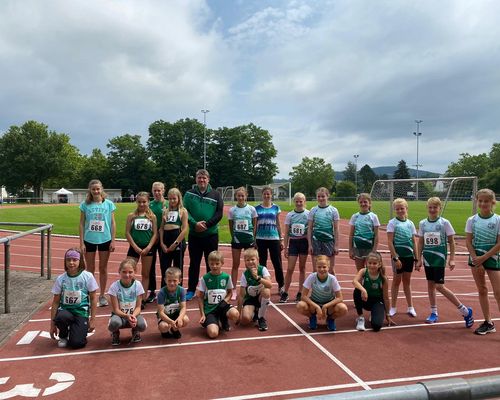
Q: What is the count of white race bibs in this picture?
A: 11